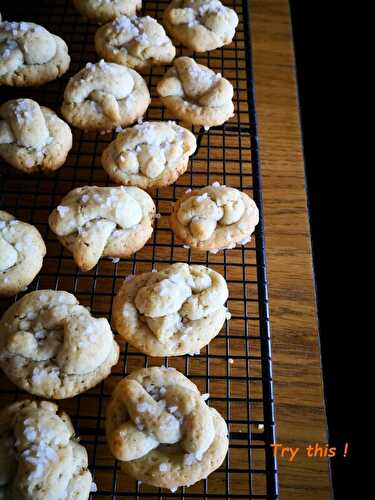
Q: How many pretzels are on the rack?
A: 15